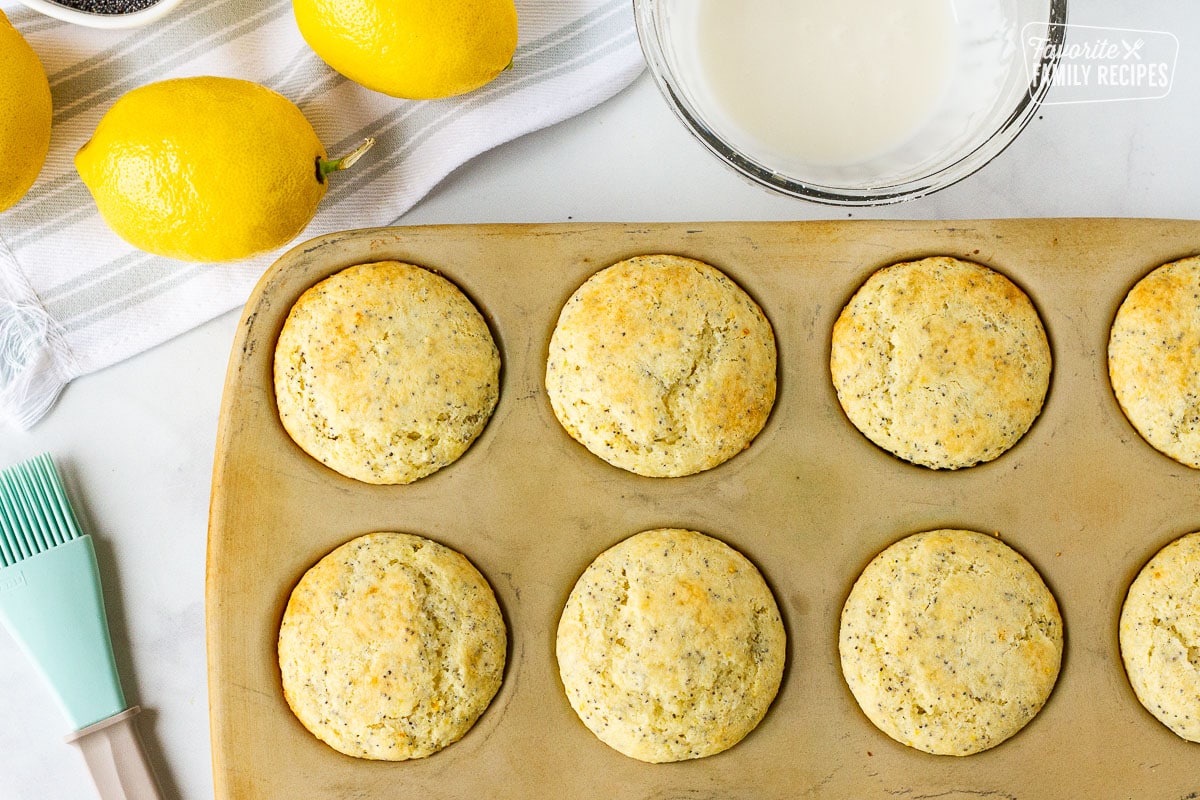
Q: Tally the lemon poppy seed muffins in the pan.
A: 8